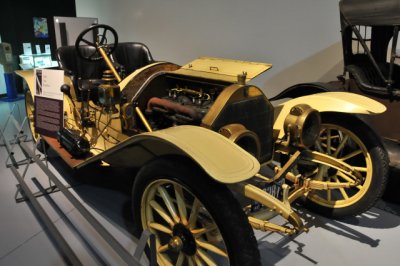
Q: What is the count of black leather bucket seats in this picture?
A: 2